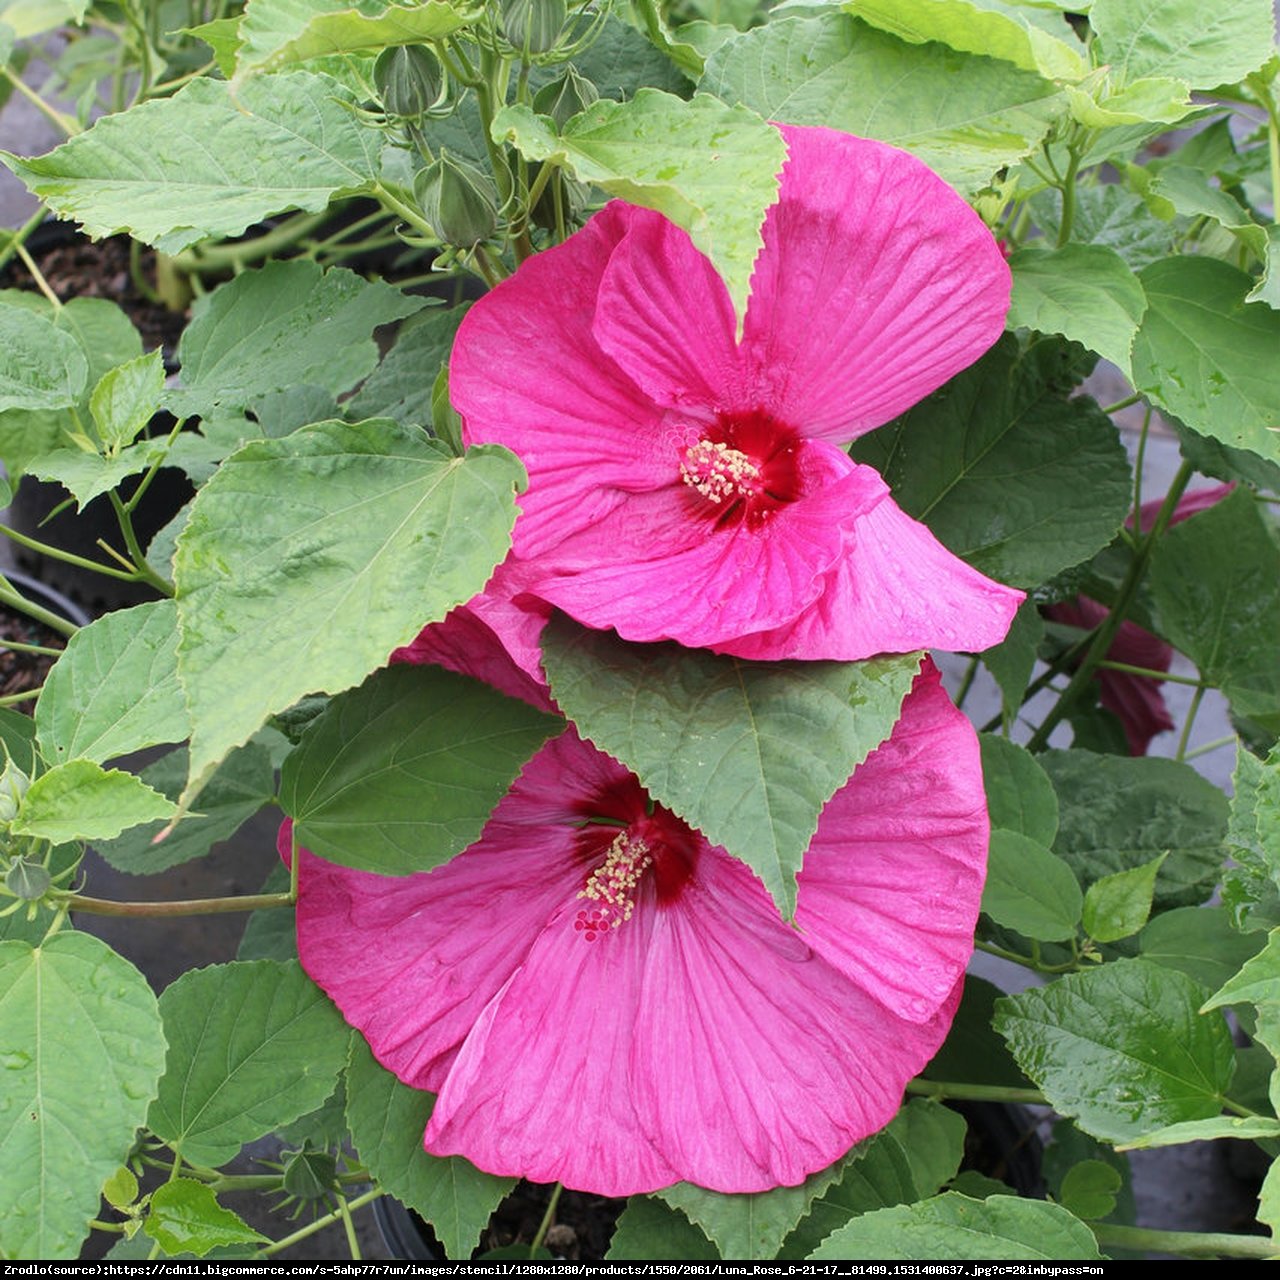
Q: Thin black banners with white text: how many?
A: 1